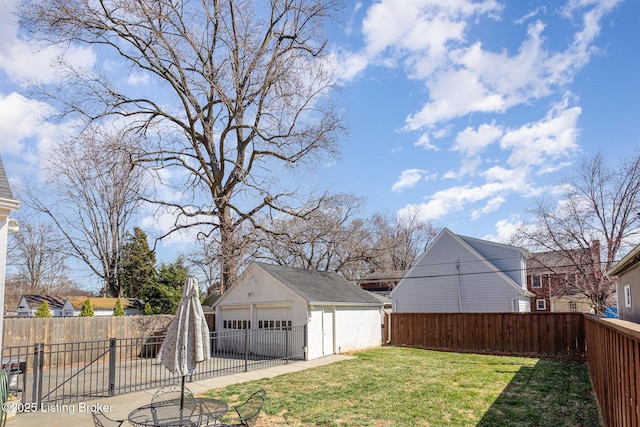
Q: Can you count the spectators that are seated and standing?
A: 0